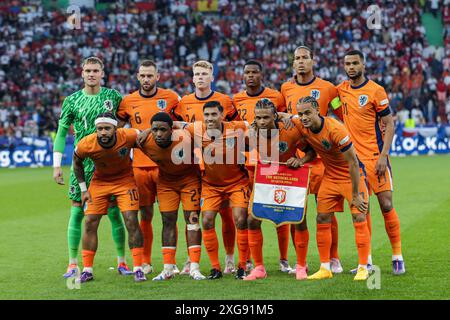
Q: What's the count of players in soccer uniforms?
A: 11